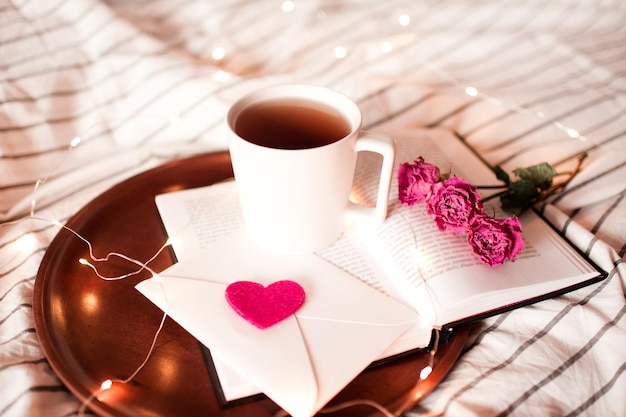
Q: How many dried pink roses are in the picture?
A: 3